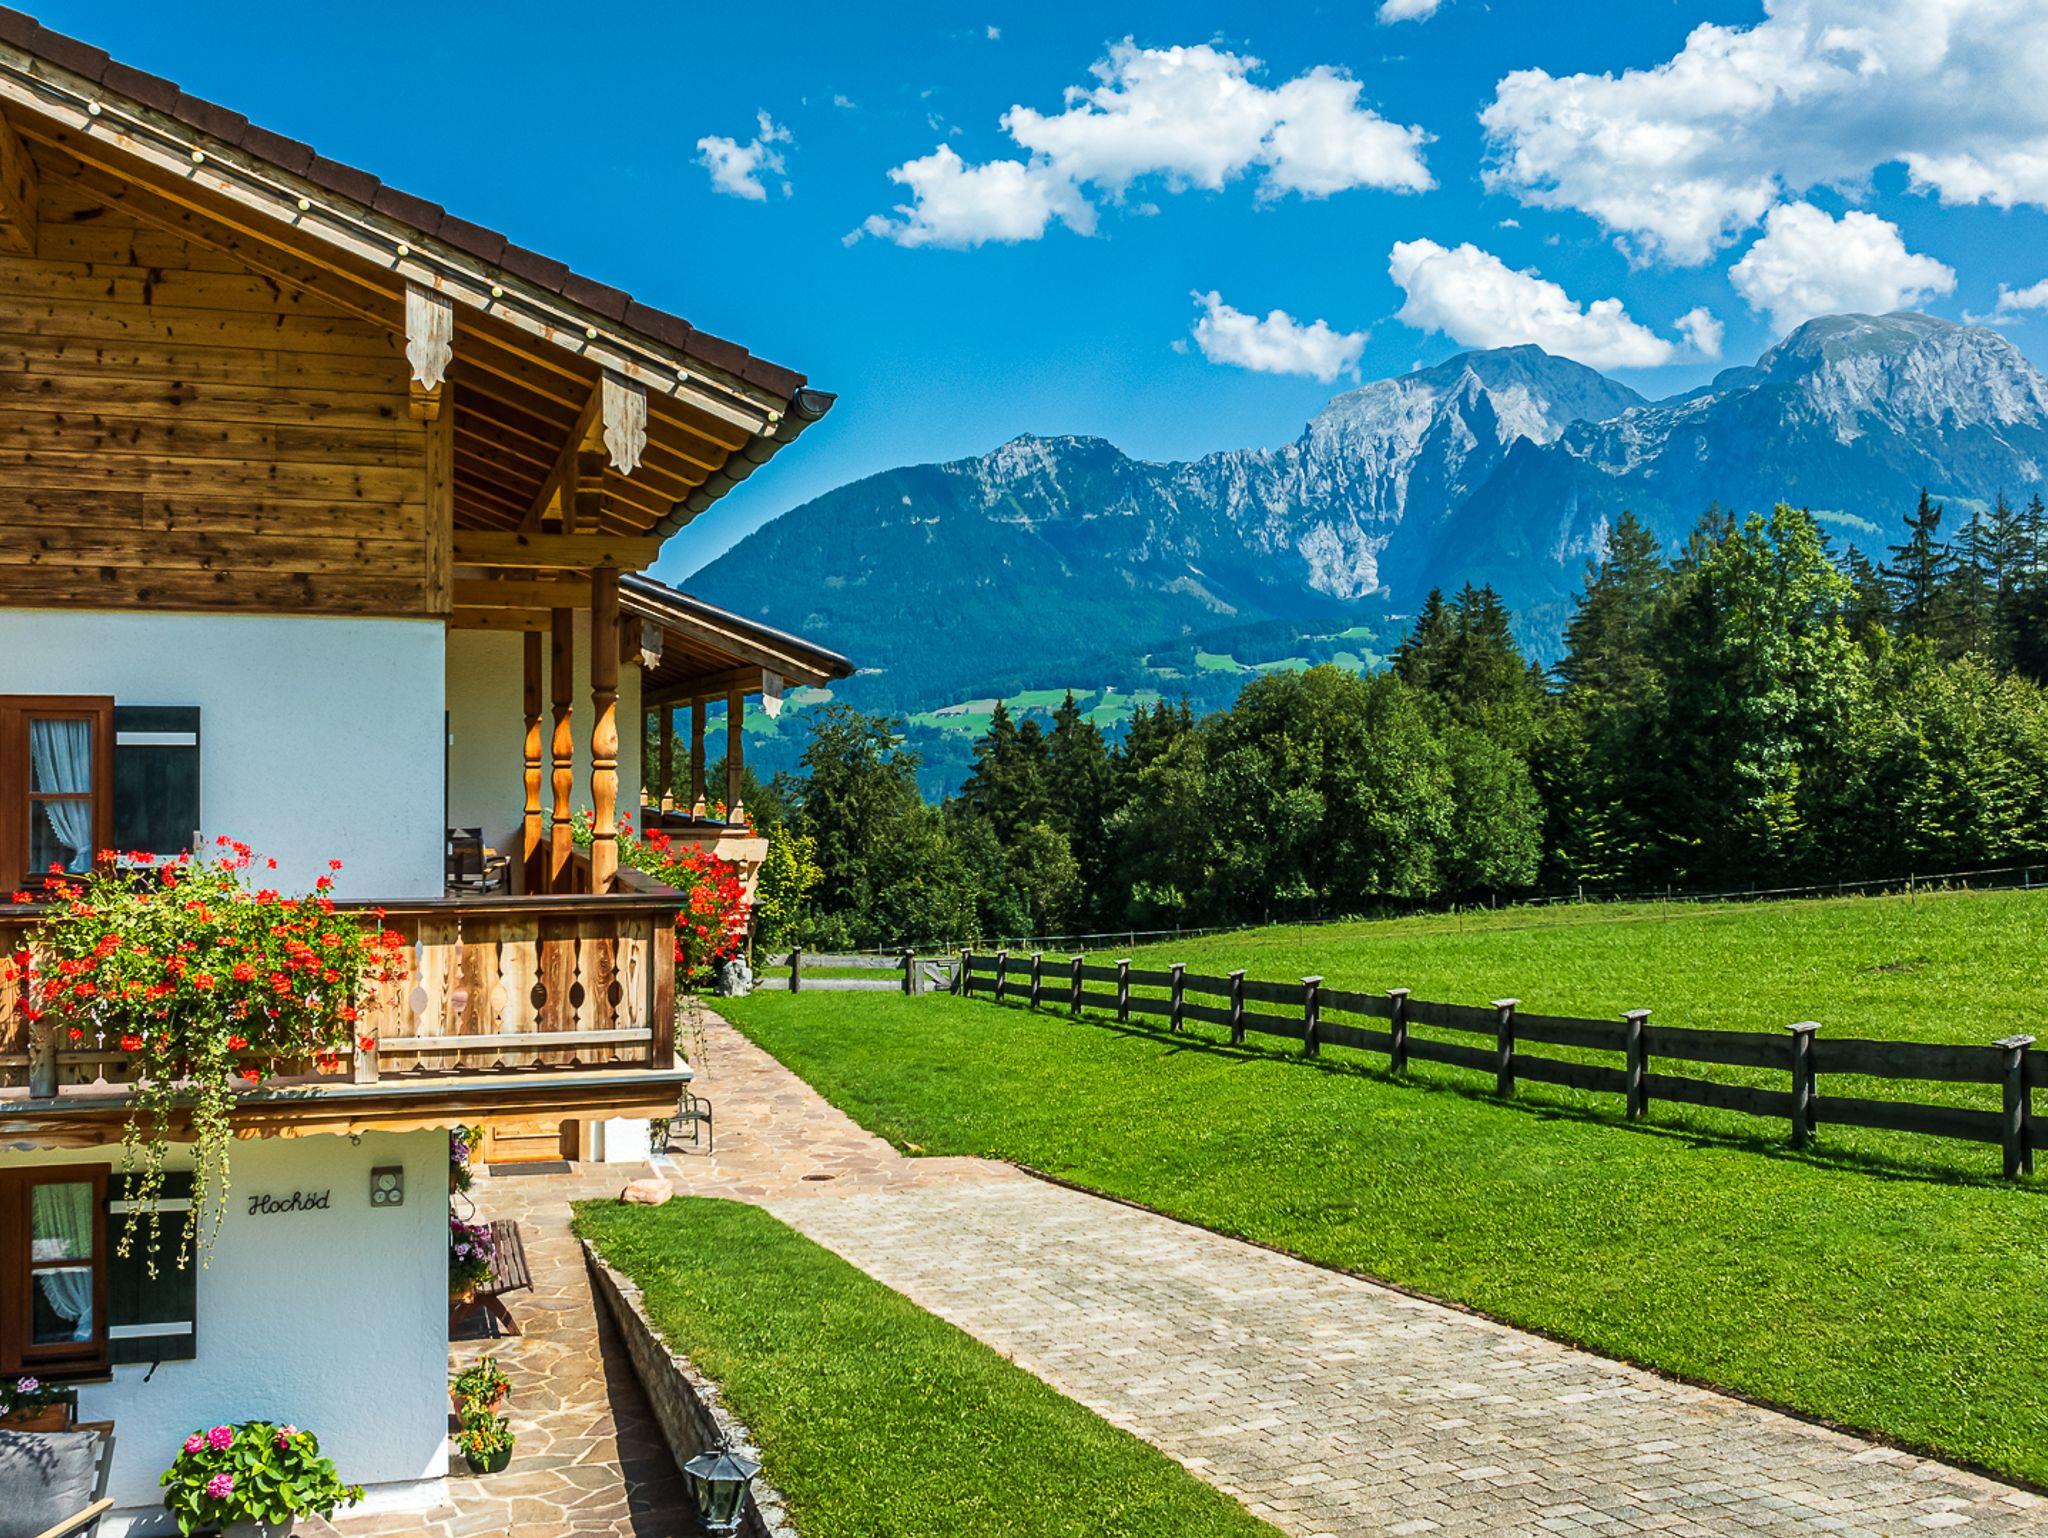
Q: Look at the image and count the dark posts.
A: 15